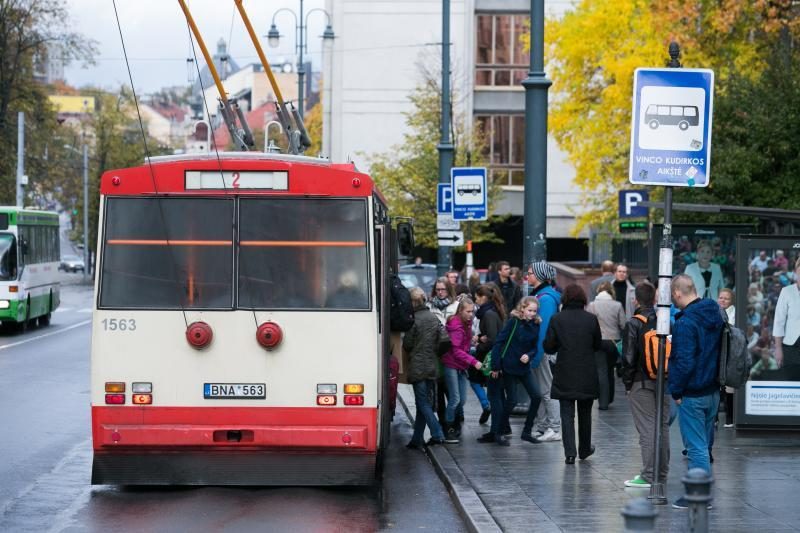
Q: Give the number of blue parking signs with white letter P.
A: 2